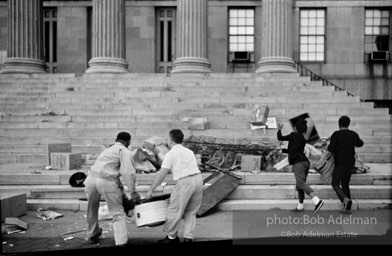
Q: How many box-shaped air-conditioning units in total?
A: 2